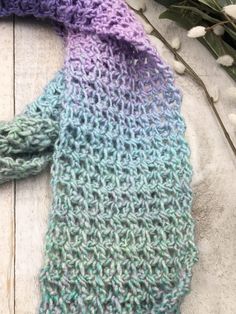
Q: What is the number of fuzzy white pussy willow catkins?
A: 11